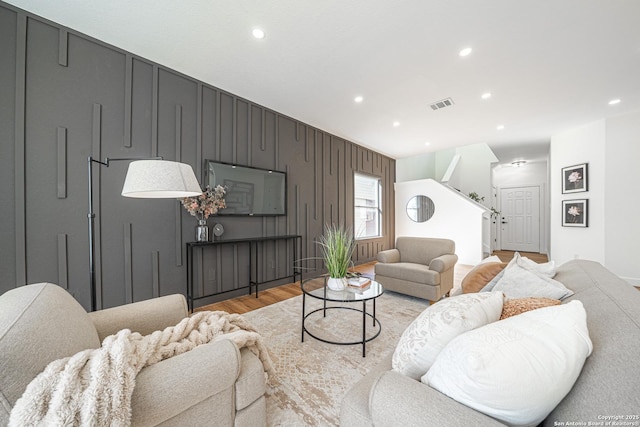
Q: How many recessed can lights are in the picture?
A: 8